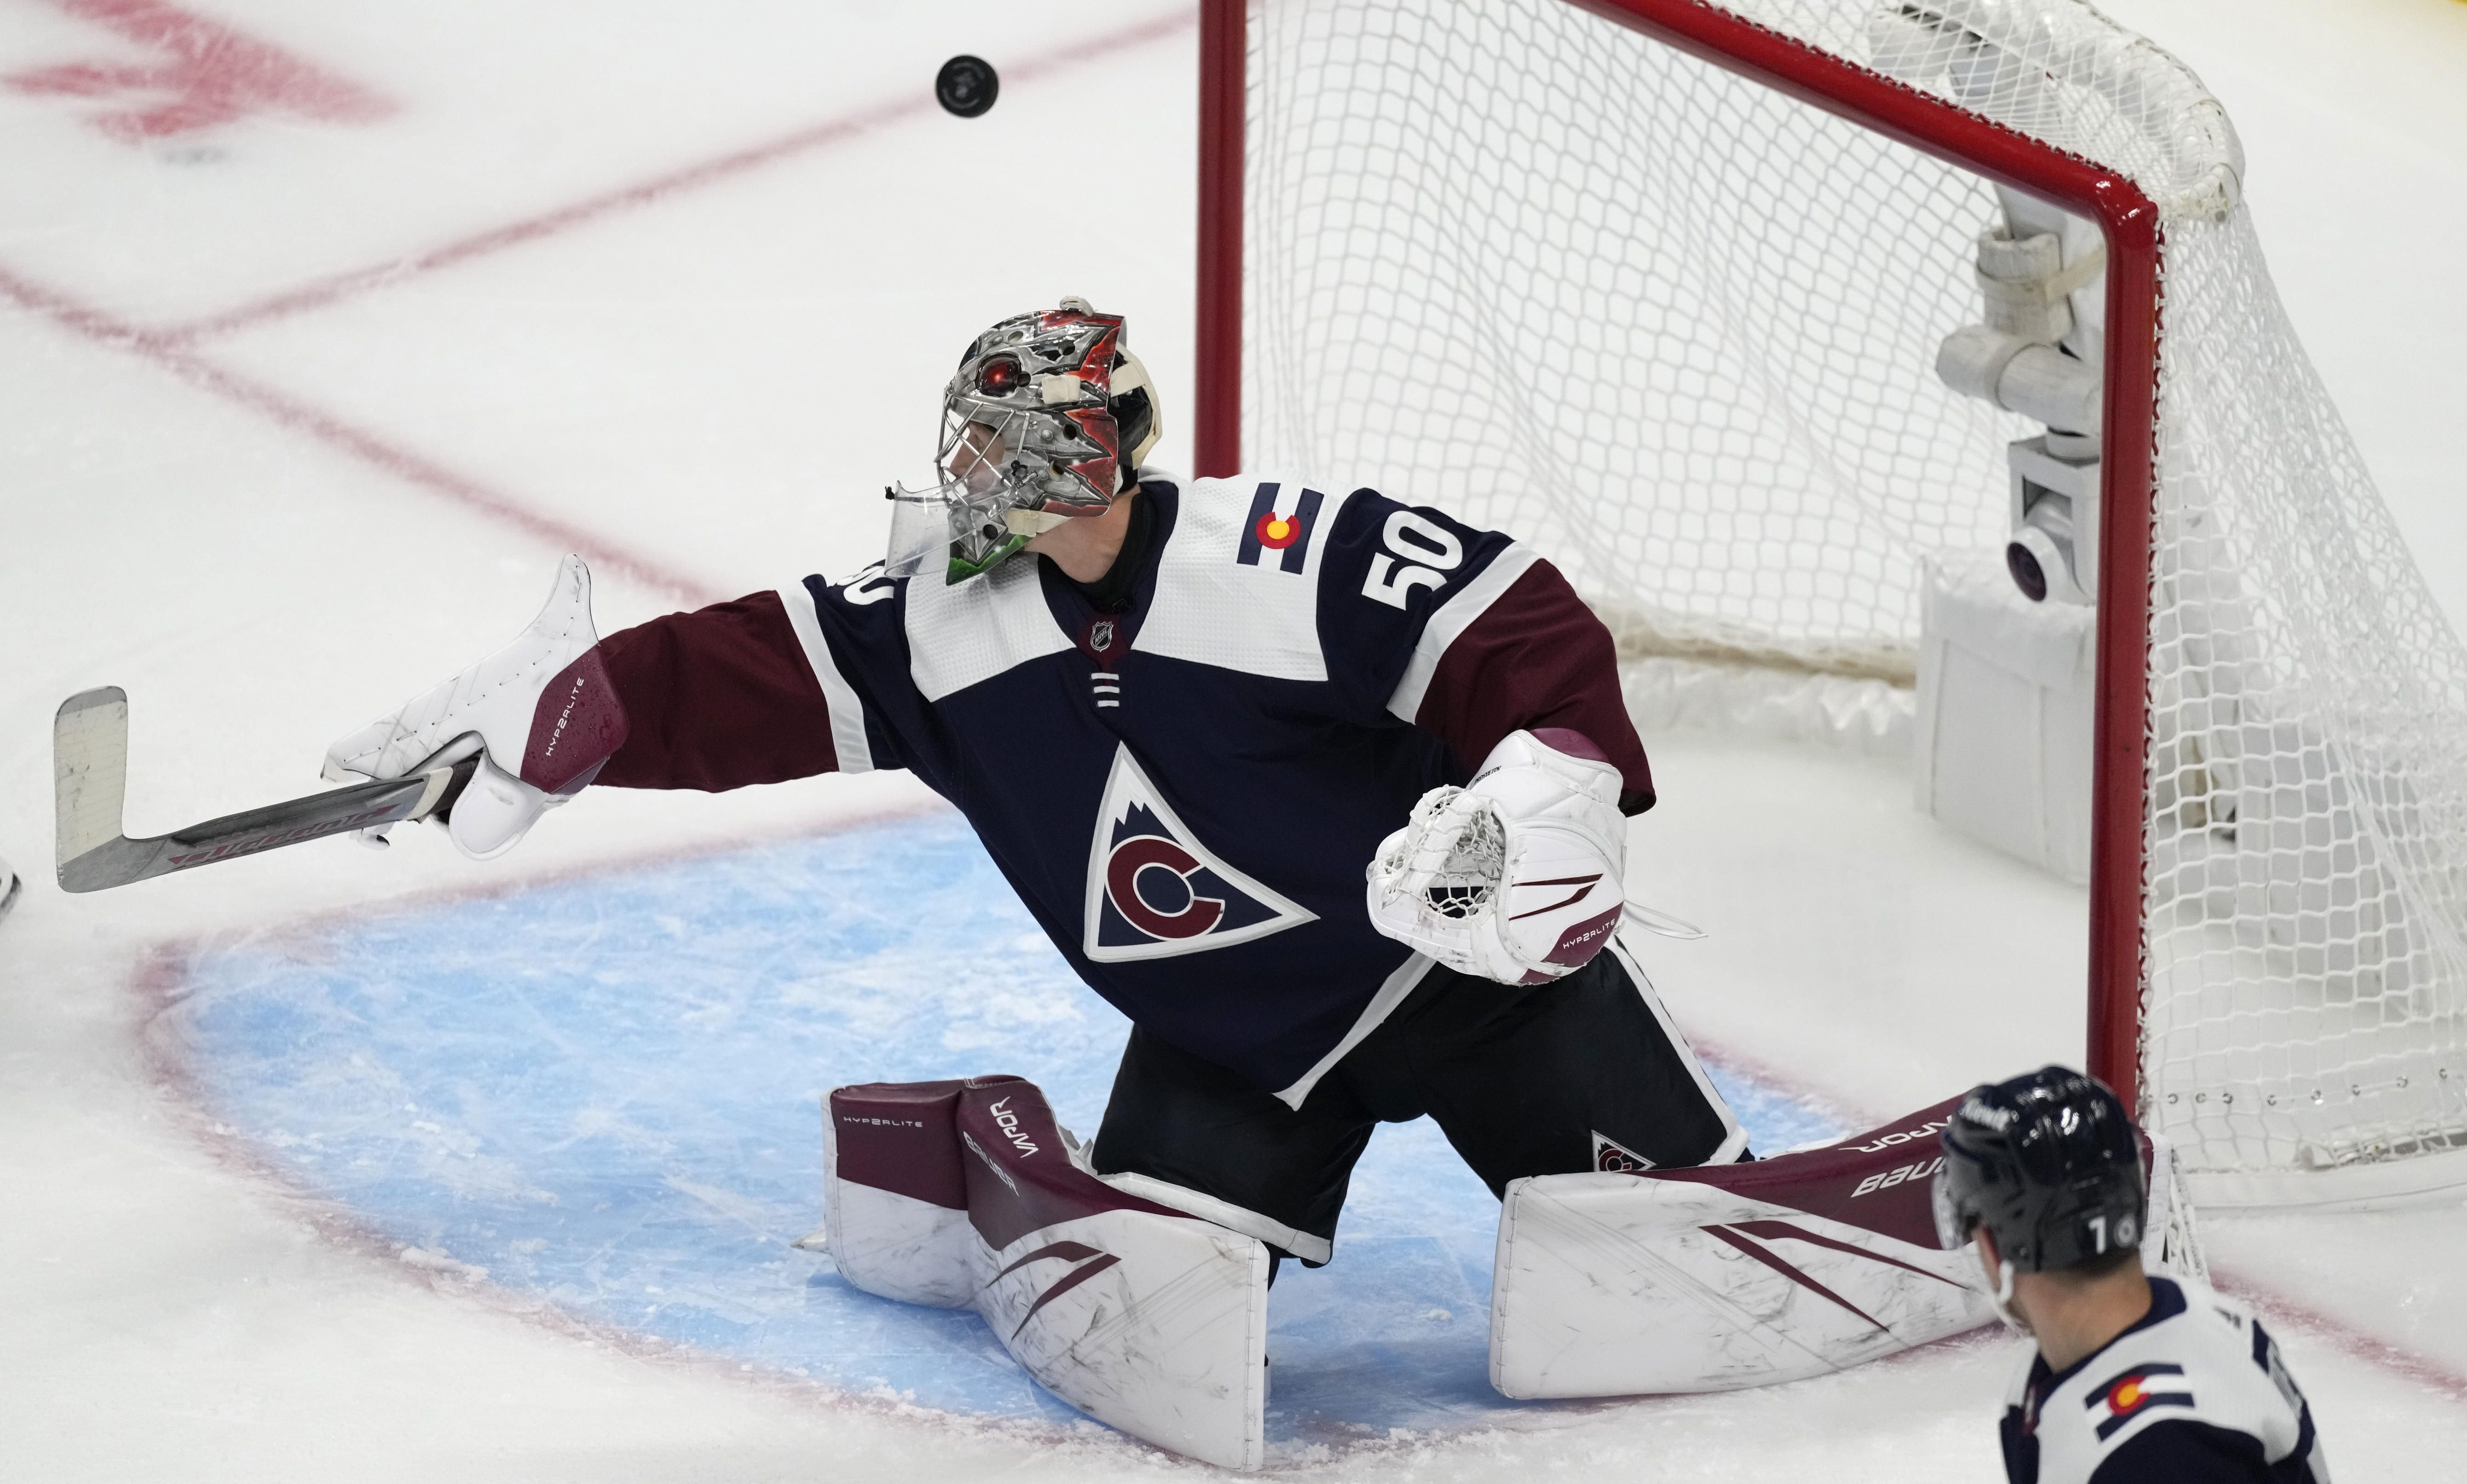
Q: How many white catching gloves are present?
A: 1